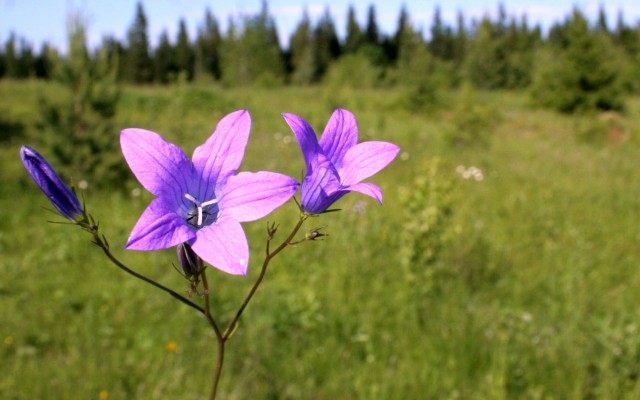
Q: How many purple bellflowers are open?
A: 2